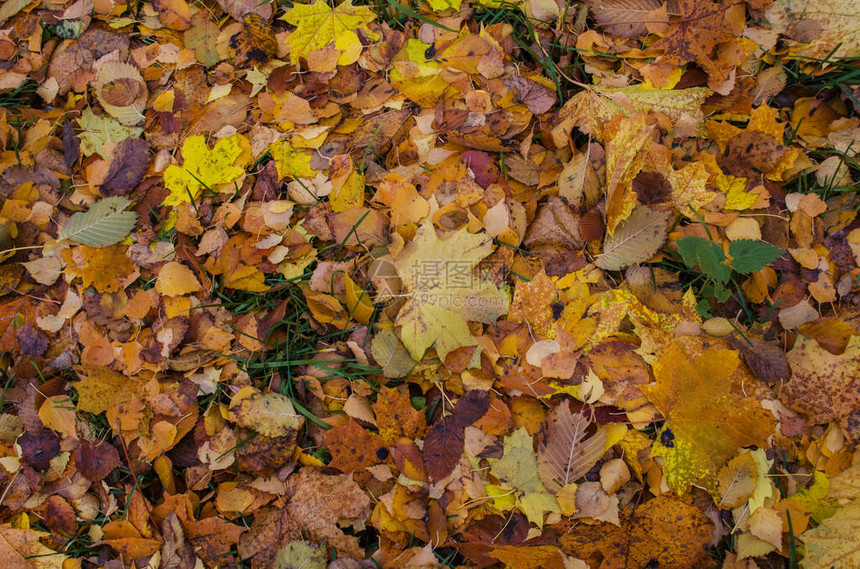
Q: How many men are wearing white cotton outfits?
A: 0